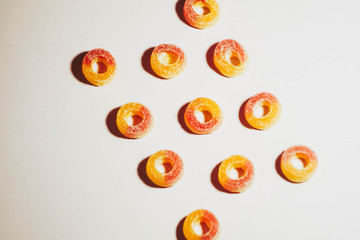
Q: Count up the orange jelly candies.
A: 11